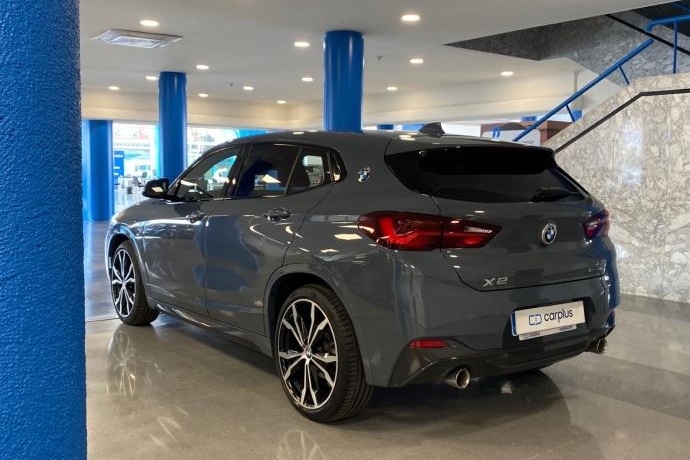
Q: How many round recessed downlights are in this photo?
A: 13